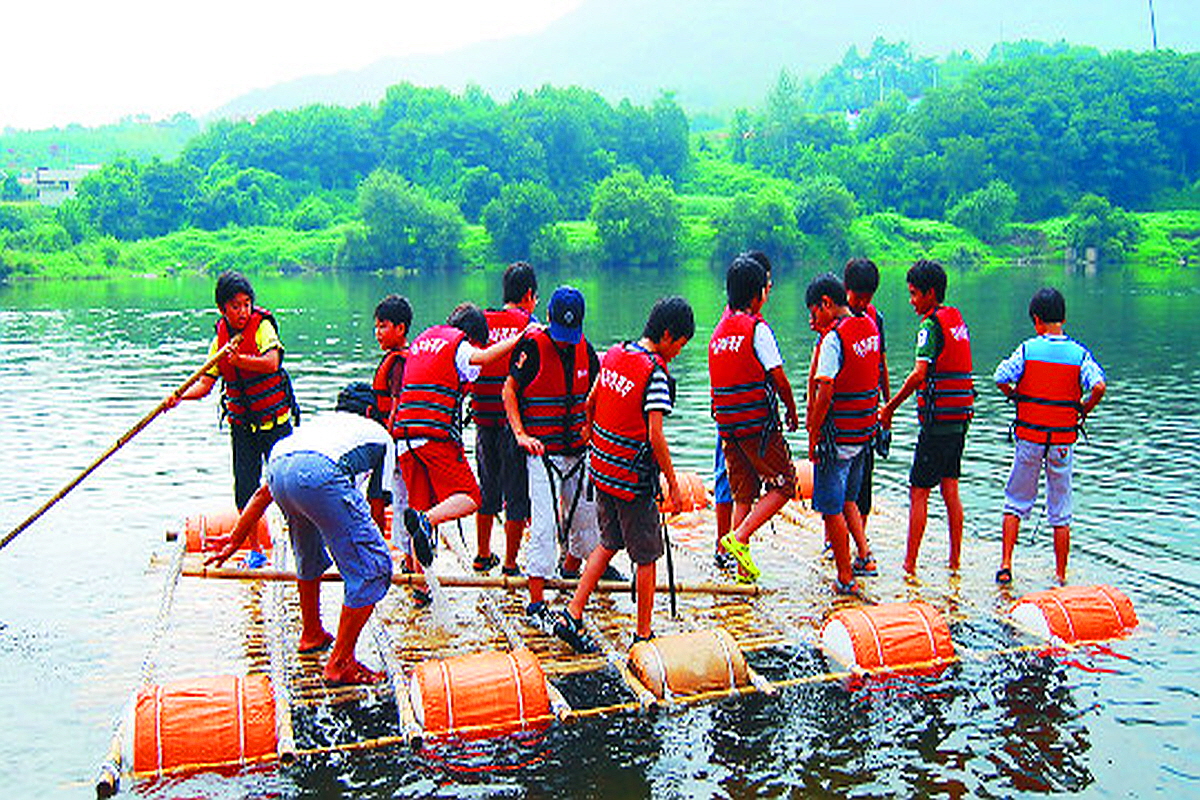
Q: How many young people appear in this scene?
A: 13